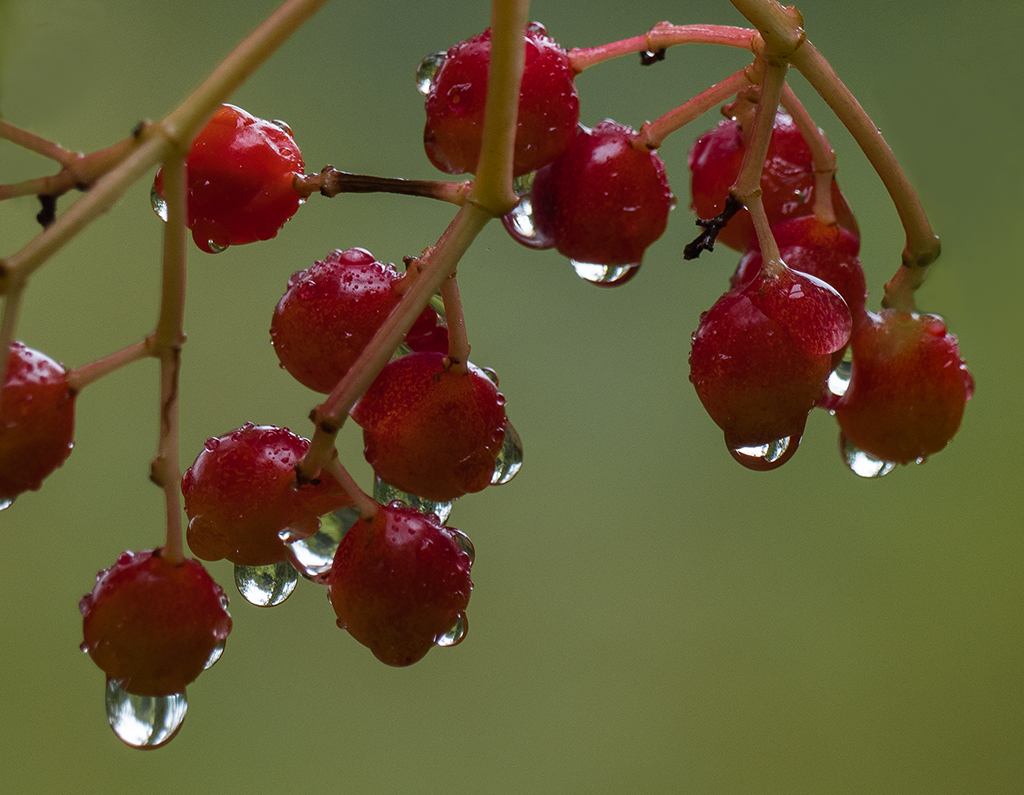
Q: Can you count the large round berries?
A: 13